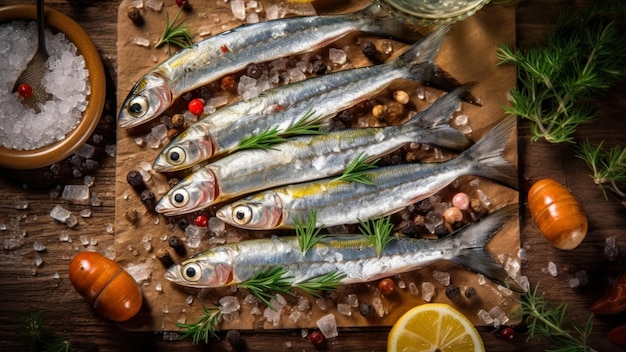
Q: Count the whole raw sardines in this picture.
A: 5